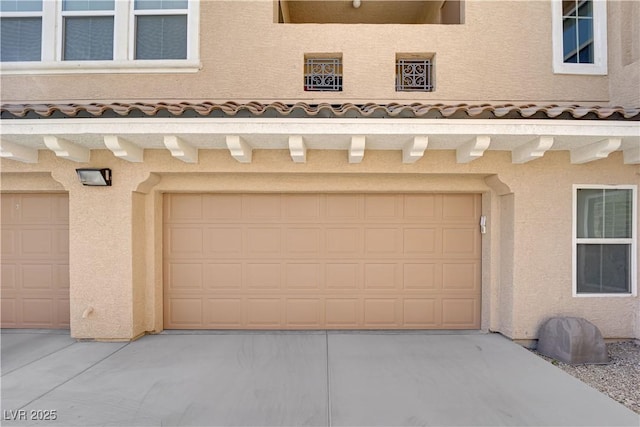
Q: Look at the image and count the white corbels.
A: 12